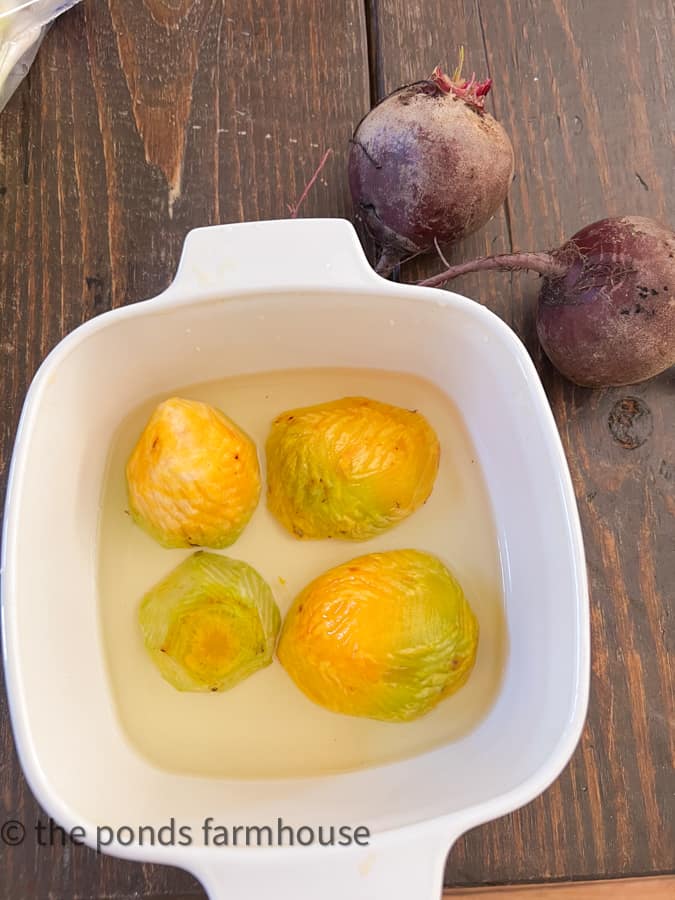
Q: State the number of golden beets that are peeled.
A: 4